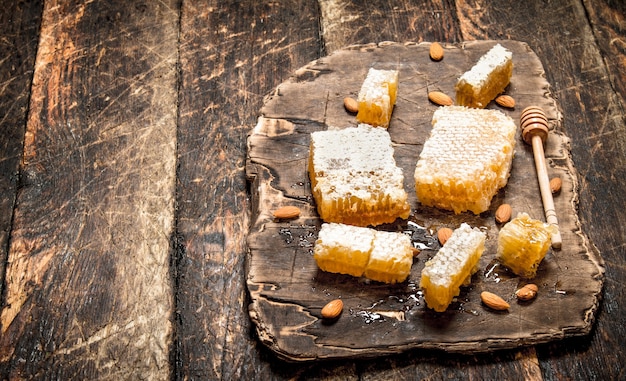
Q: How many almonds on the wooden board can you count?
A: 12